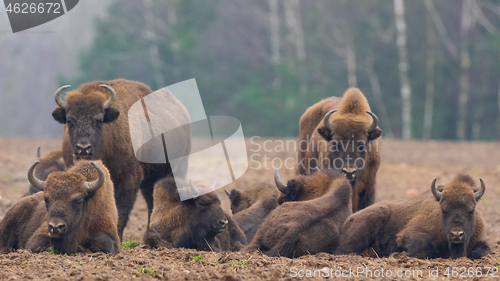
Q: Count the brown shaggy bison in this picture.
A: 8